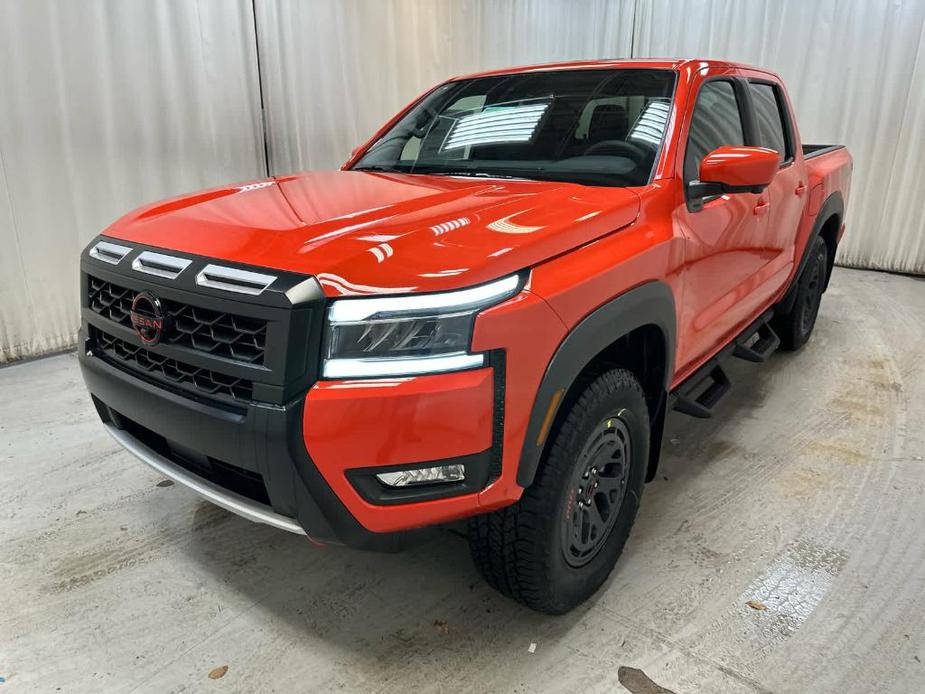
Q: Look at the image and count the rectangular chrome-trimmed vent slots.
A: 3